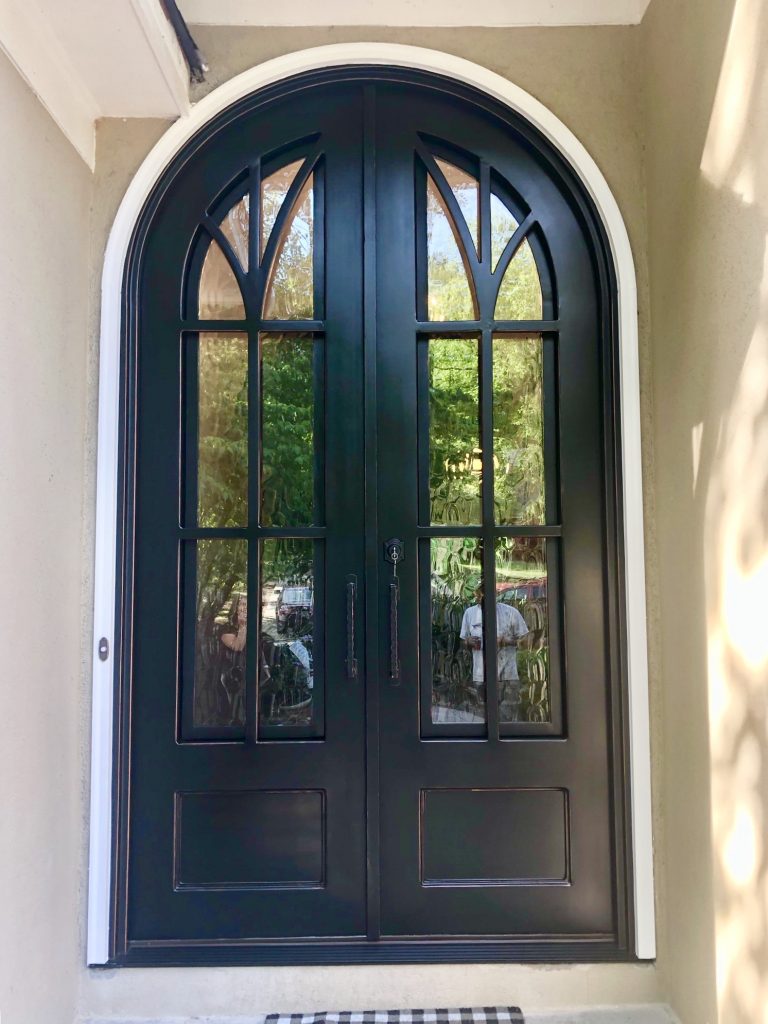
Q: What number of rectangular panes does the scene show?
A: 8